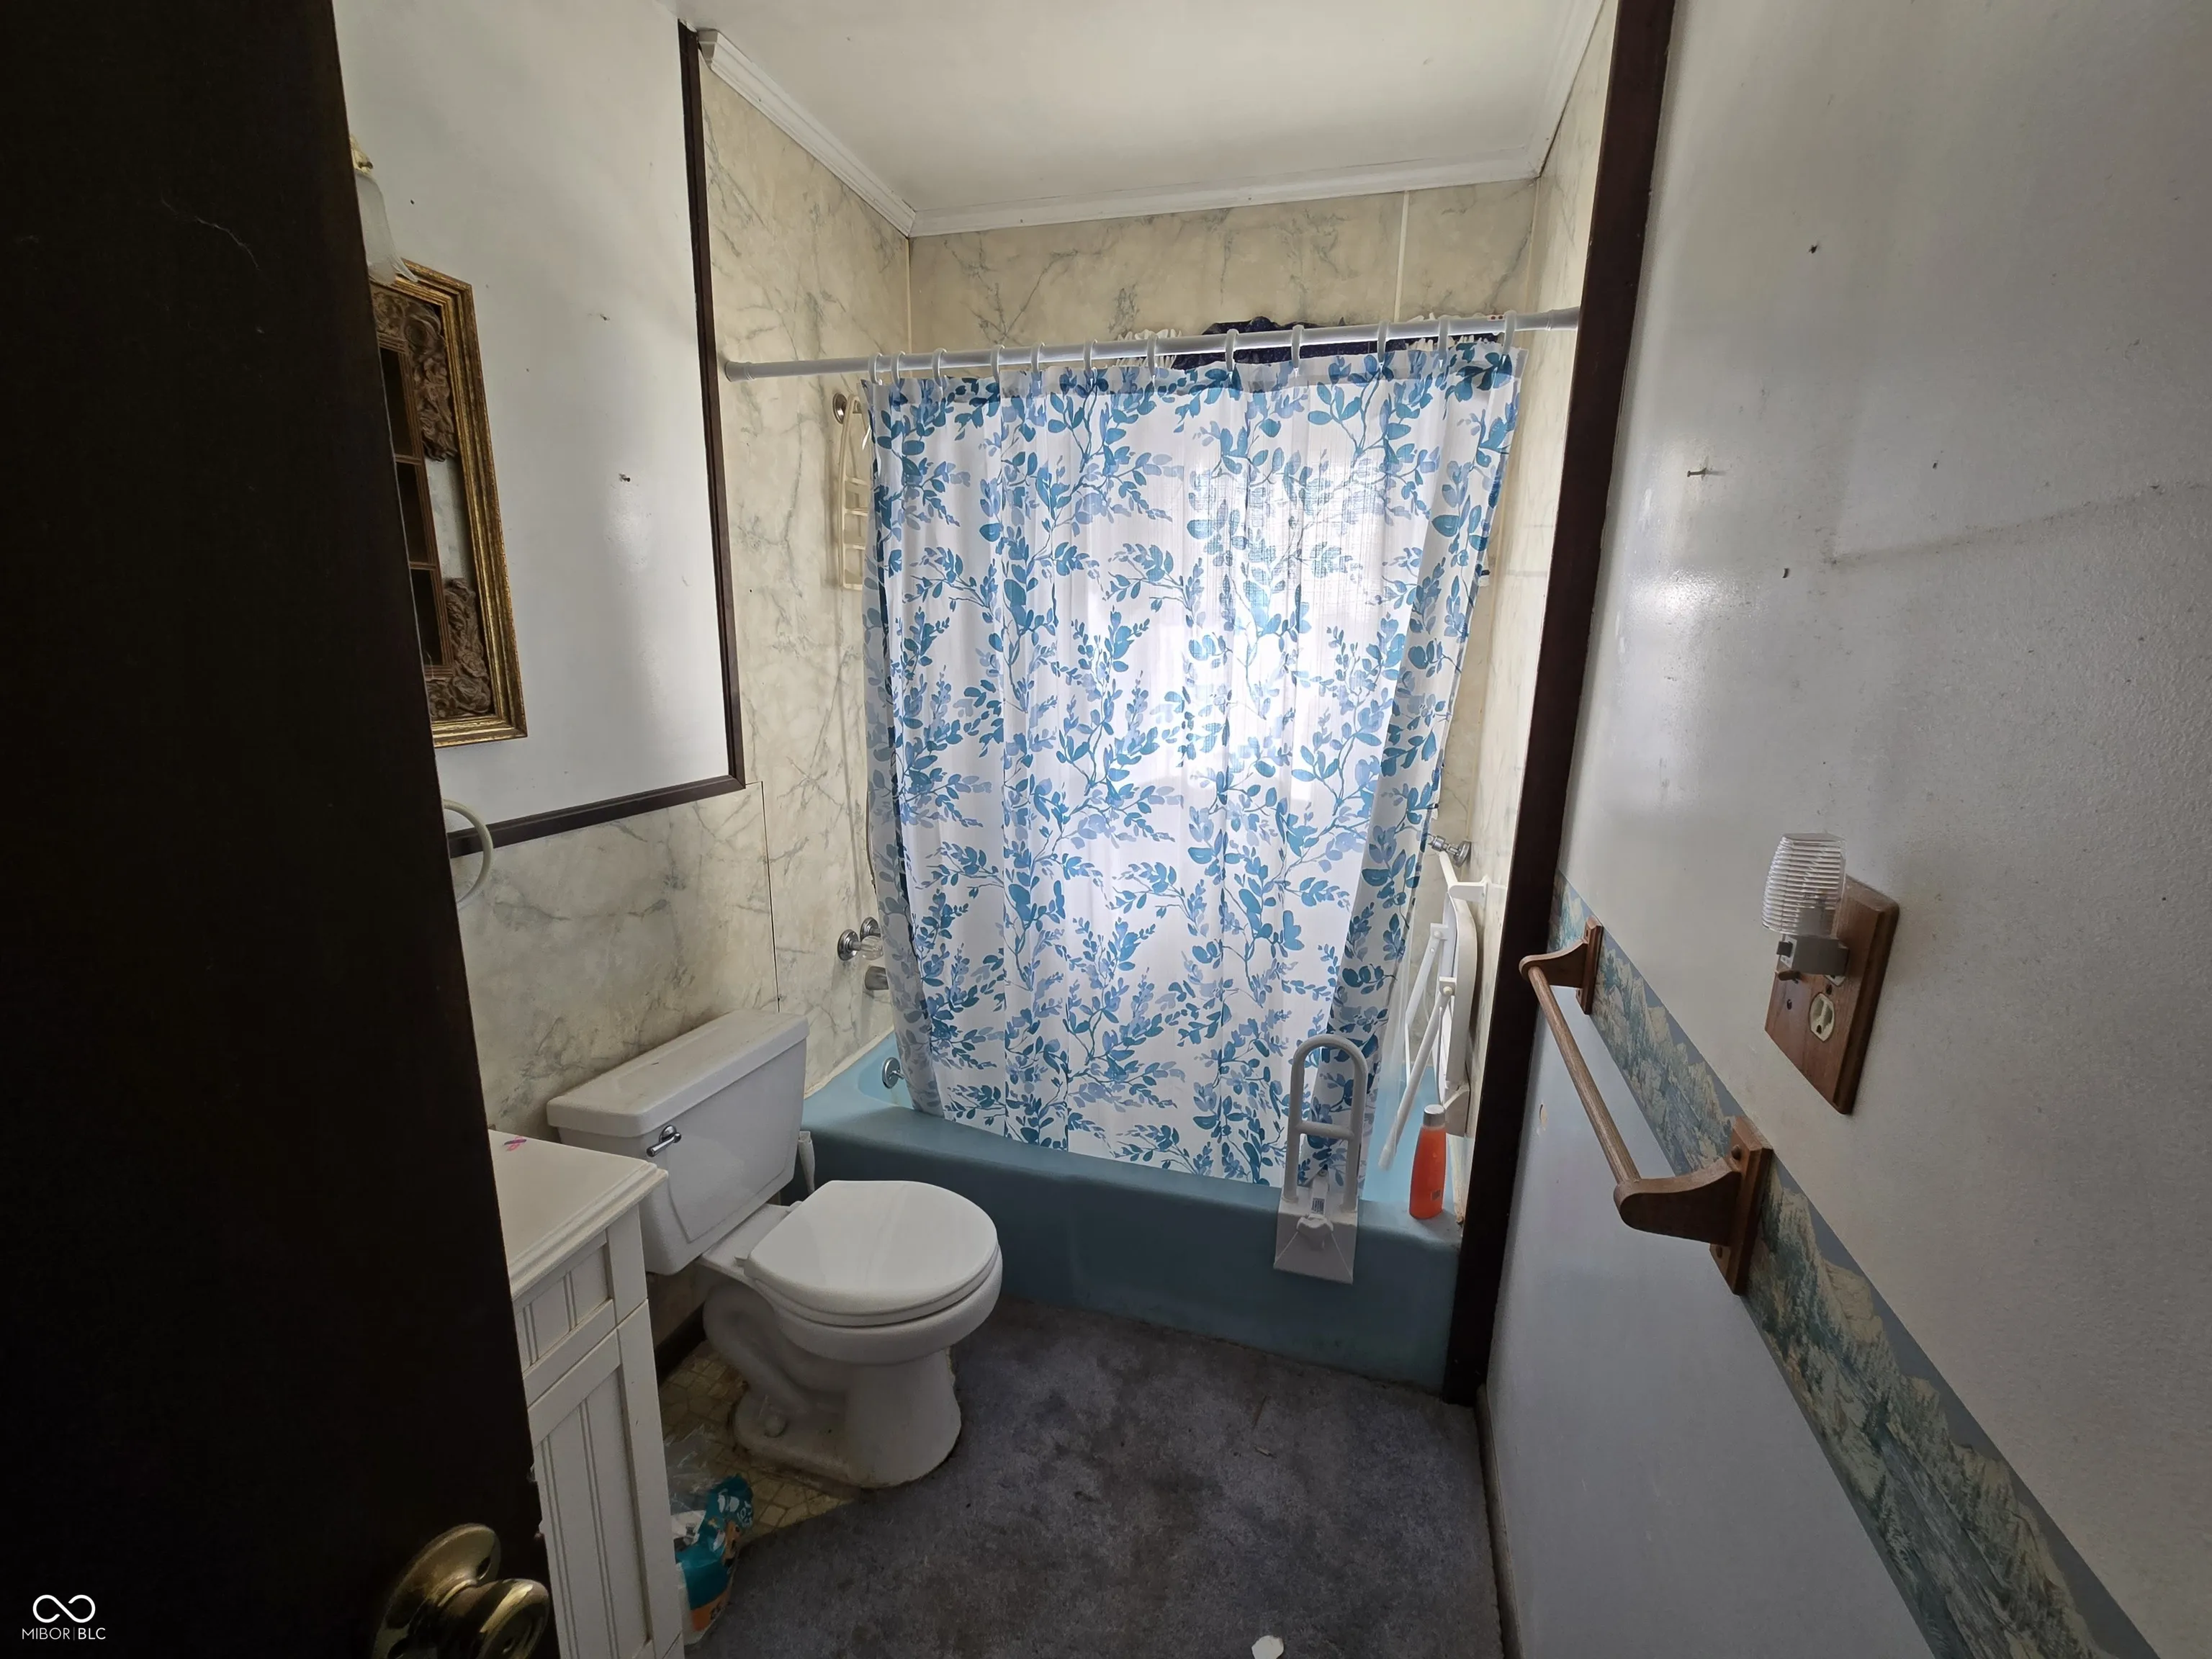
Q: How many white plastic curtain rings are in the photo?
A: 12